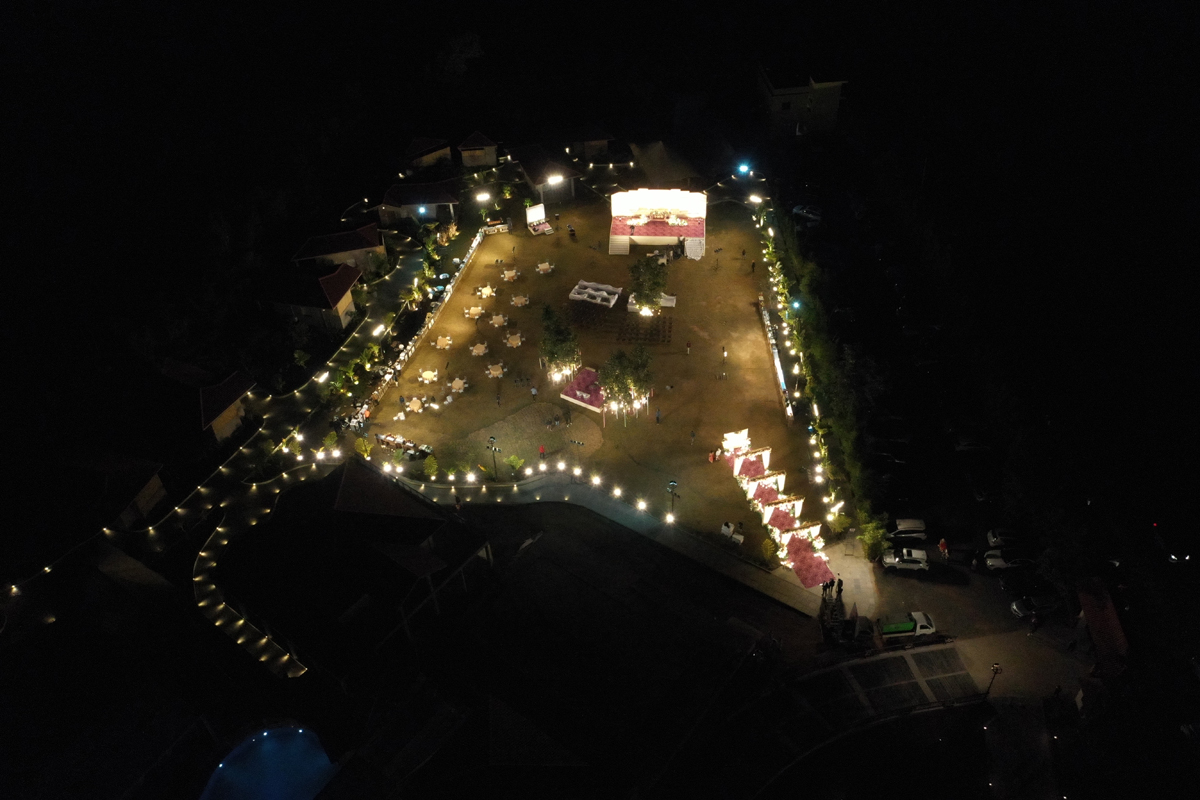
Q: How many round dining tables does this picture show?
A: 13